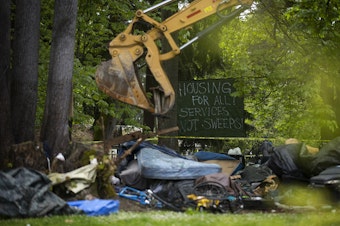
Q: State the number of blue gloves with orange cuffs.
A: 0